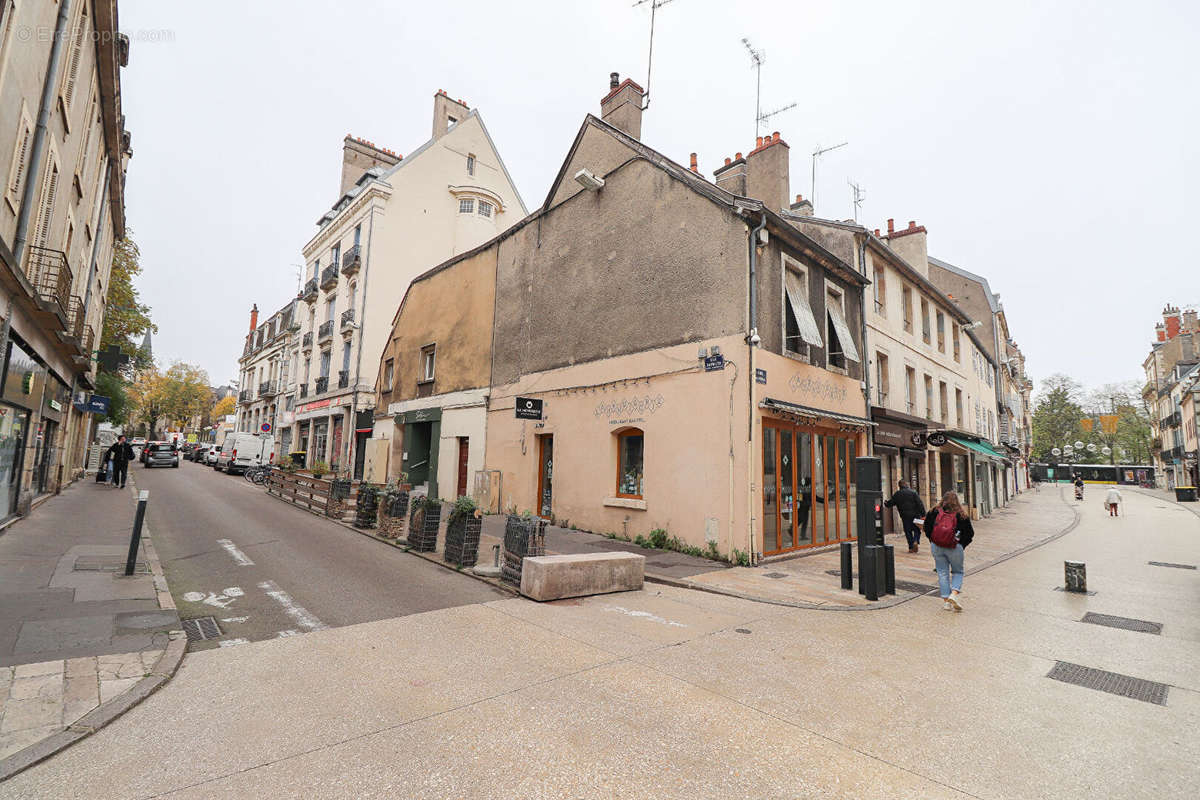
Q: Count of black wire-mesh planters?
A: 6